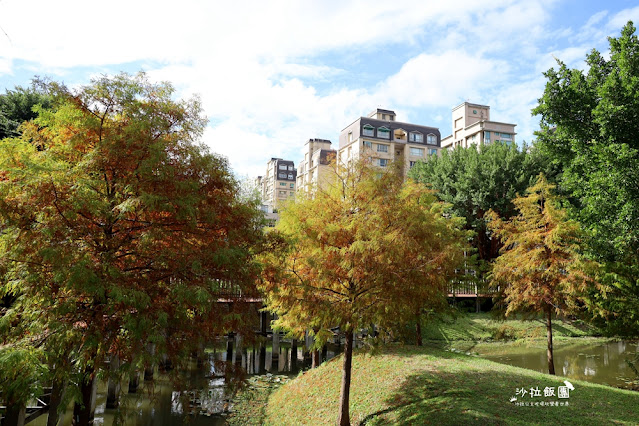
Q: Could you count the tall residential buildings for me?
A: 4